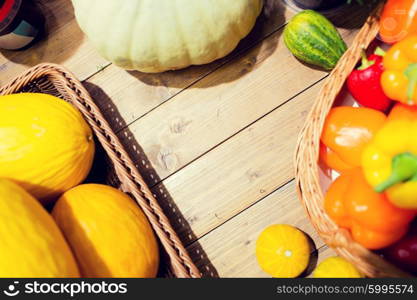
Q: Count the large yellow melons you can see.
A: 3